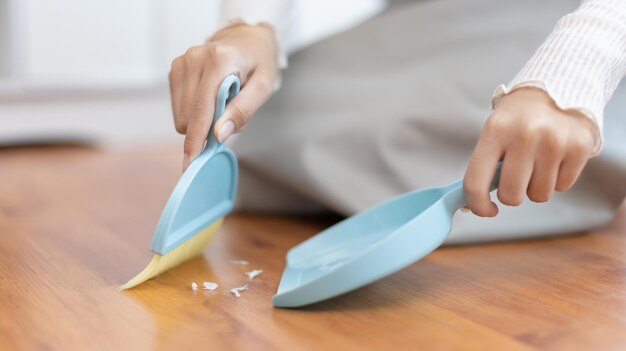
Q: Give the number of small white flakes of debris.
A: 5